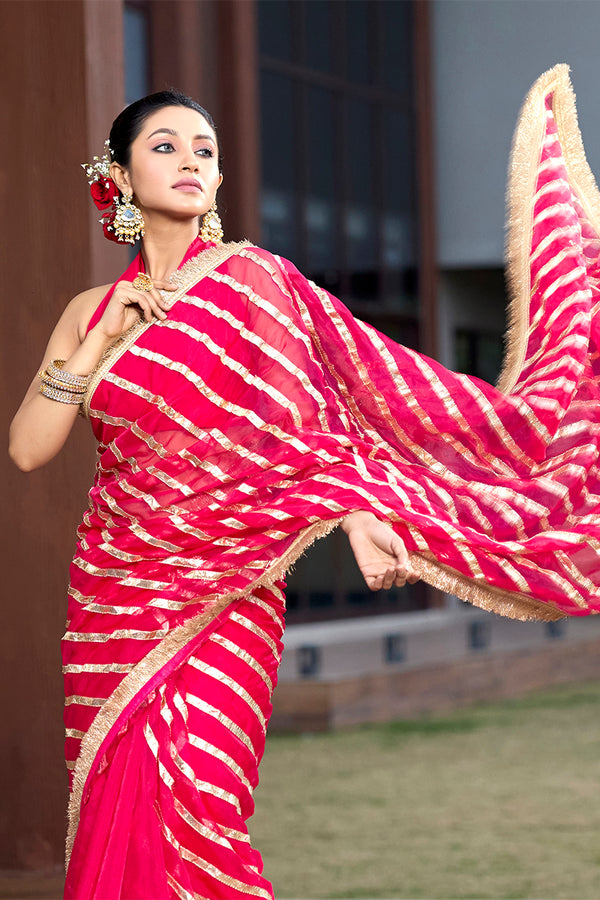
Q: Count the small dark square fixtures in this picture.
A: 4